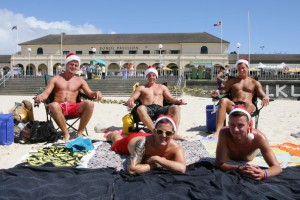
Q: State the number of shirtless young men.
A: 5